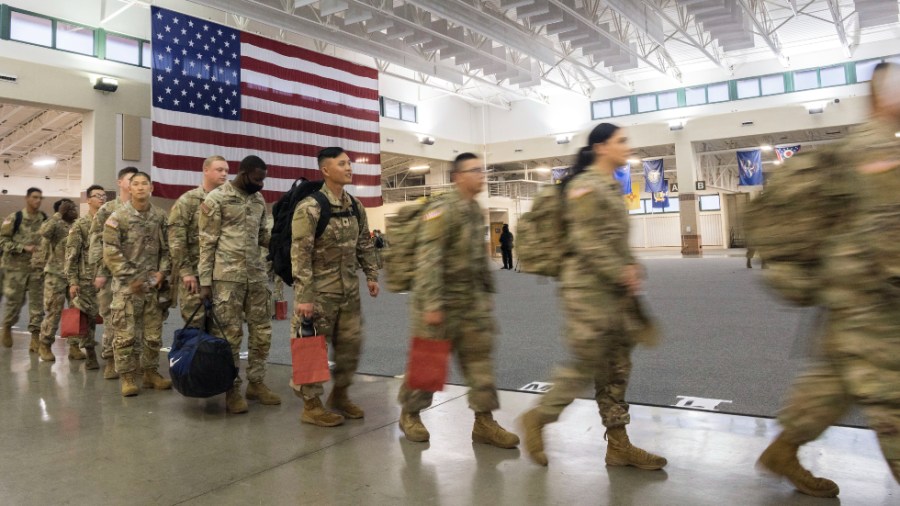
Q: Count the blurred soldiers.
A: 3